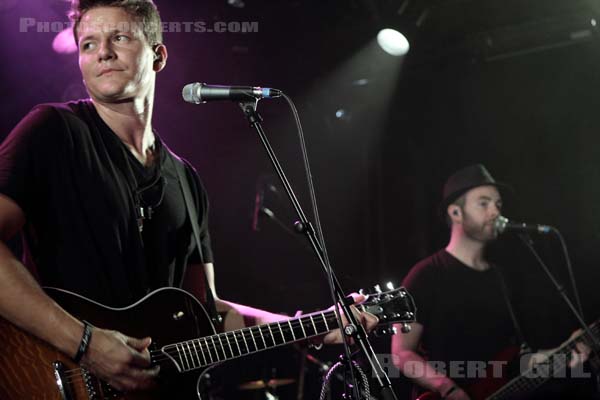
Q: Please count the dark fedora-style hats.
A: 1